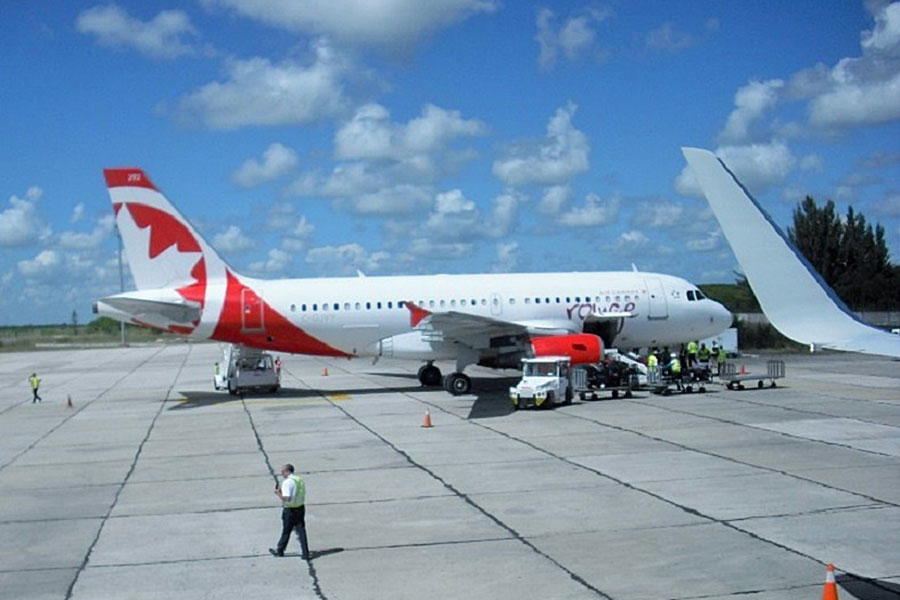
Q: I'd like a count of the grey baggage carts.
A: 3